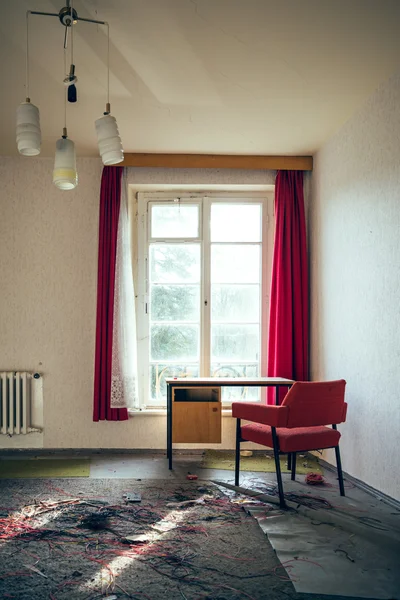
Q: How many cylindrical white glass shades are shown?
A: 3